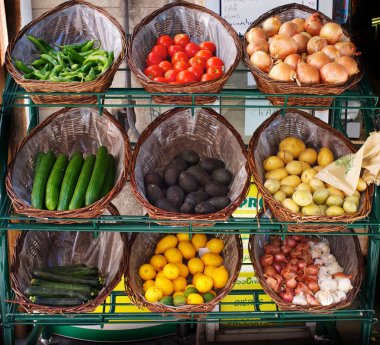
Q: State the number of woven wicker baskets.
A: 9